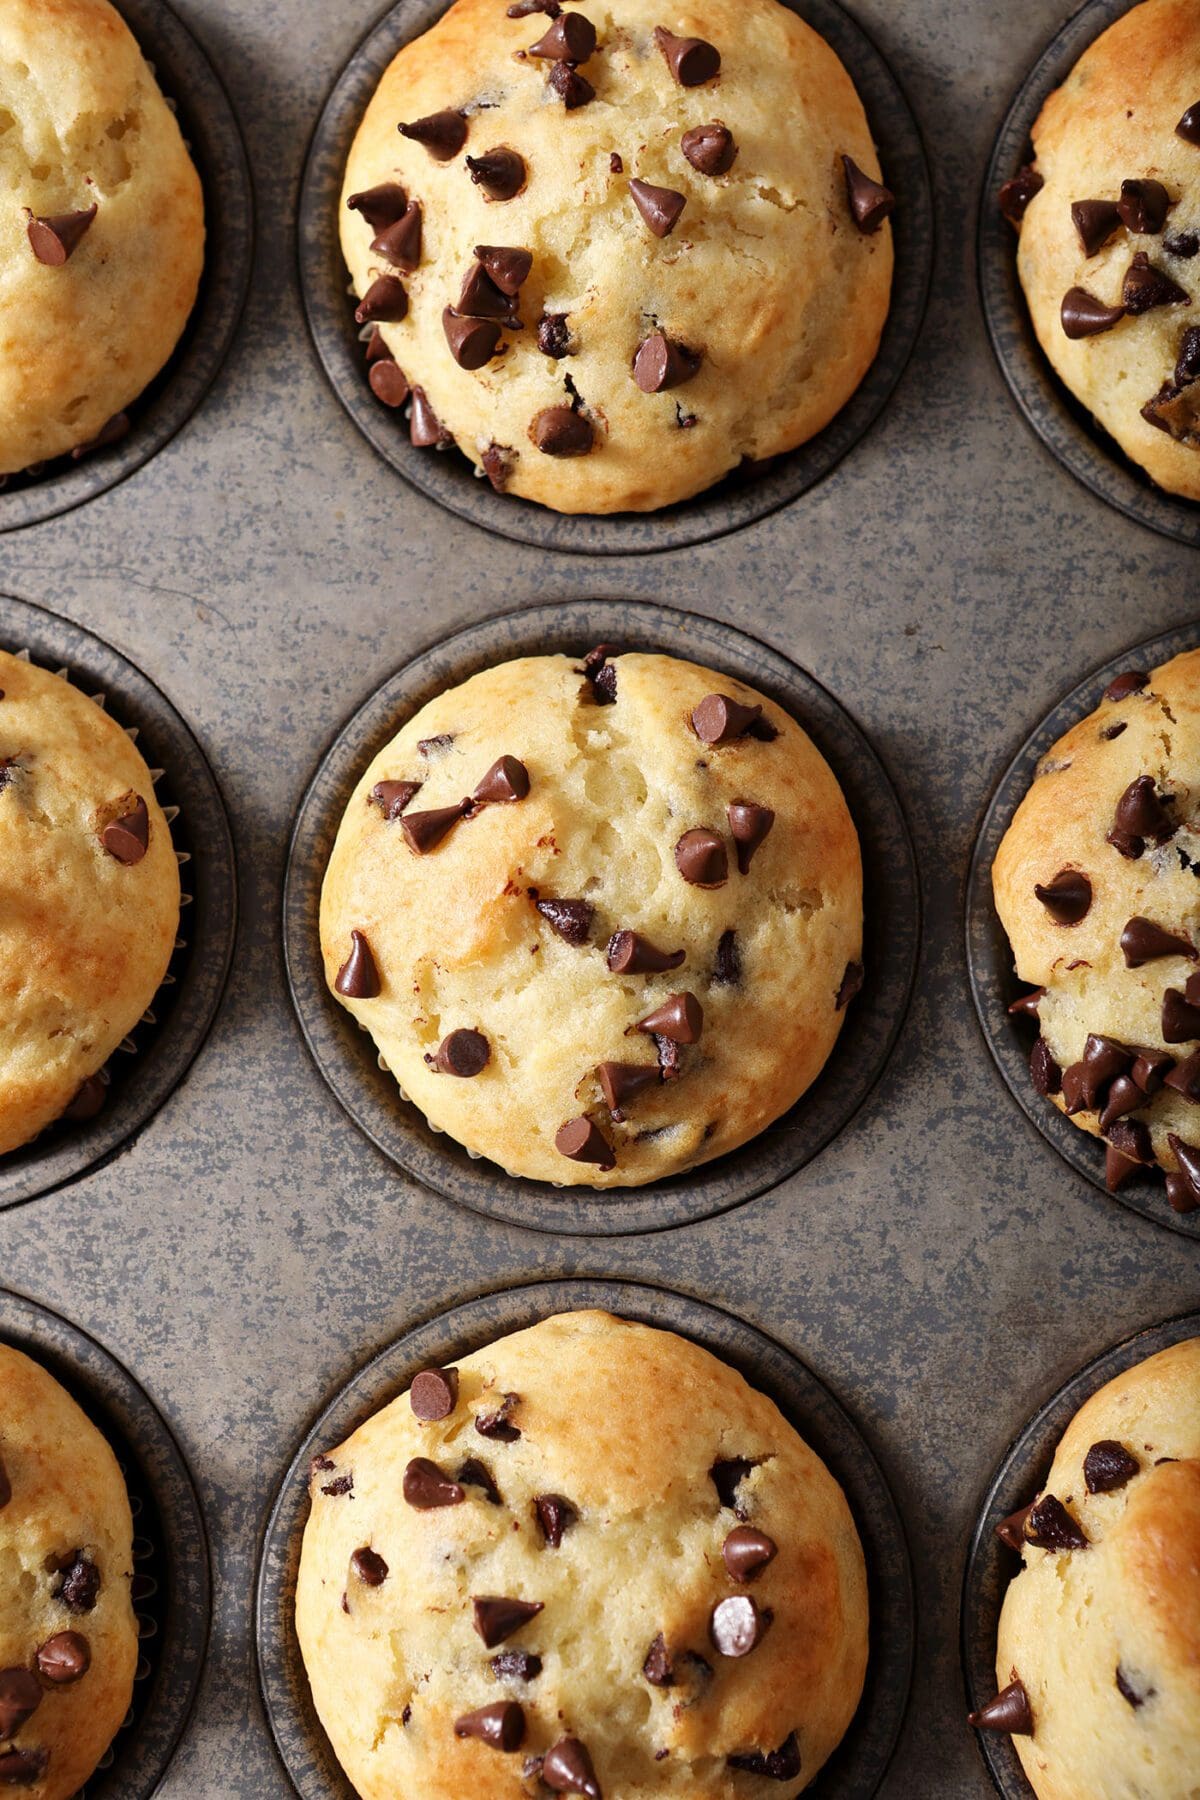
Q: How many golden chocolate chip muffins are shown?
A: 9